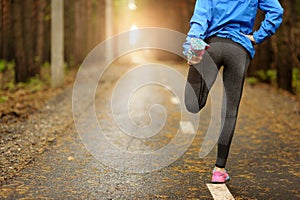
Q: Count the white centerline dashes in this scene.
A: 3